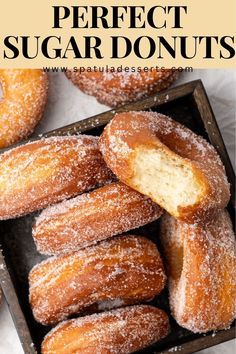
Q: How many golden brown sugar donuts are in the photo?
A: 8